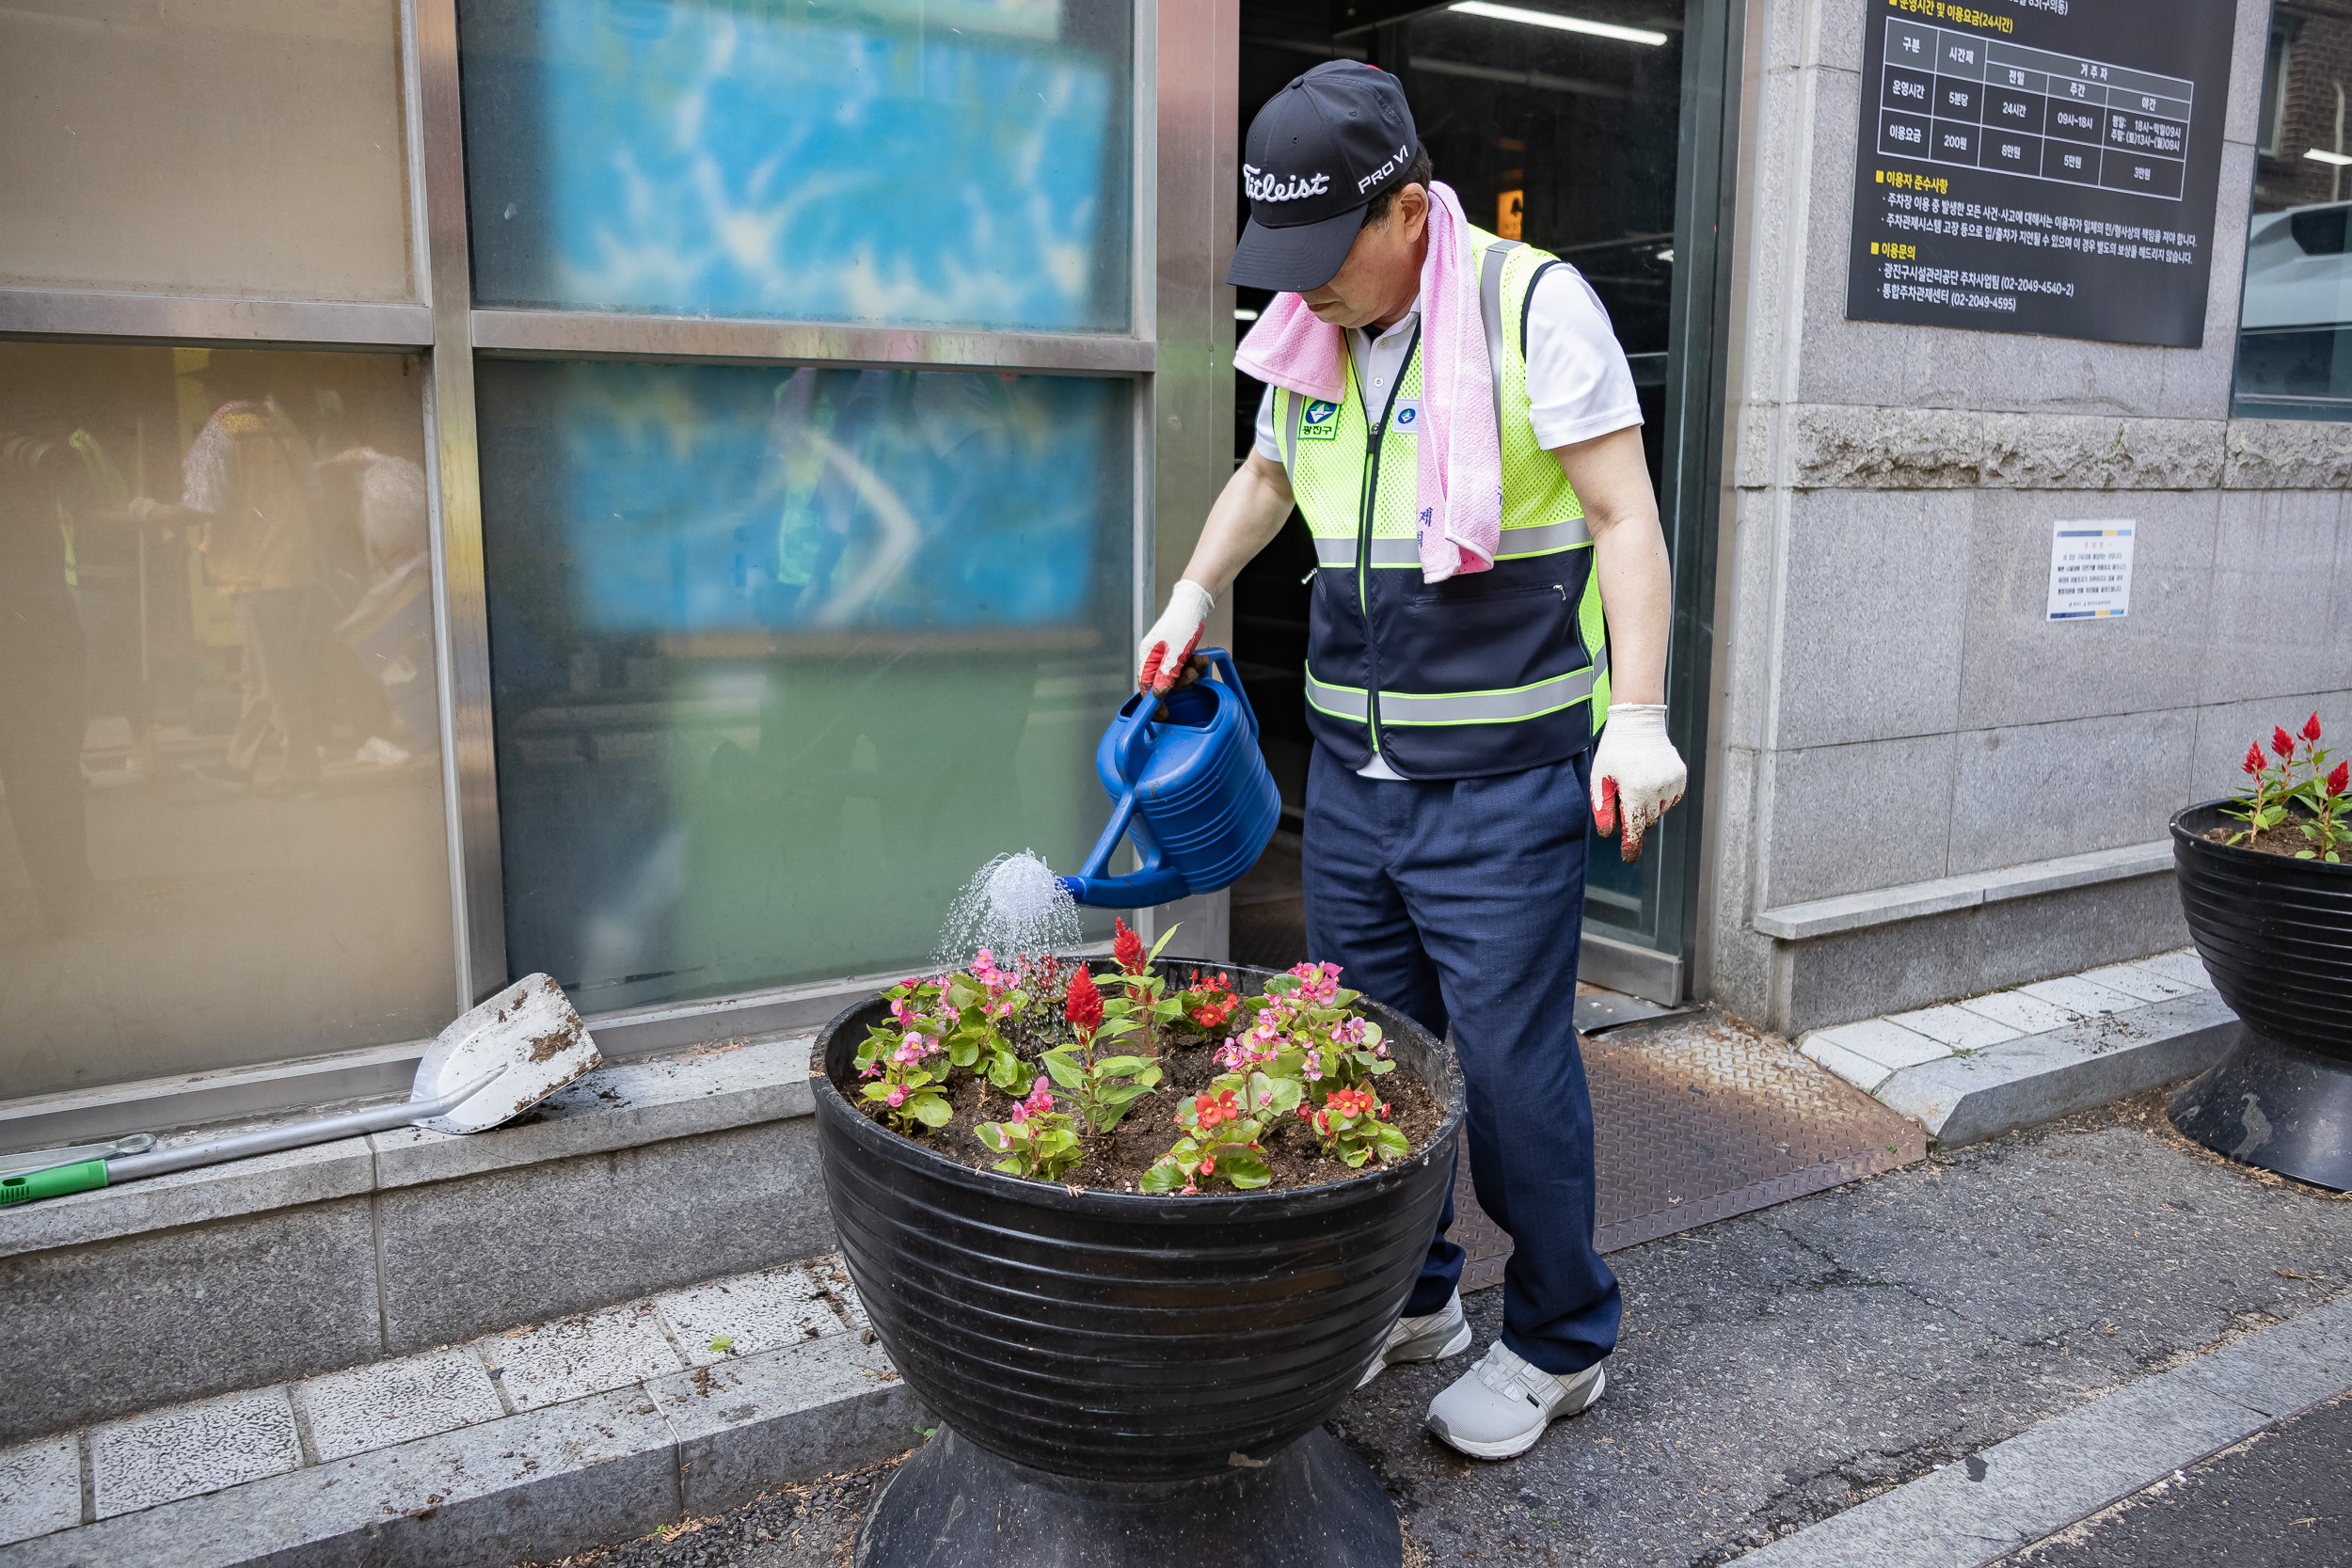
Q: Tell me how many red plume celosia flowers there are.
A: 6